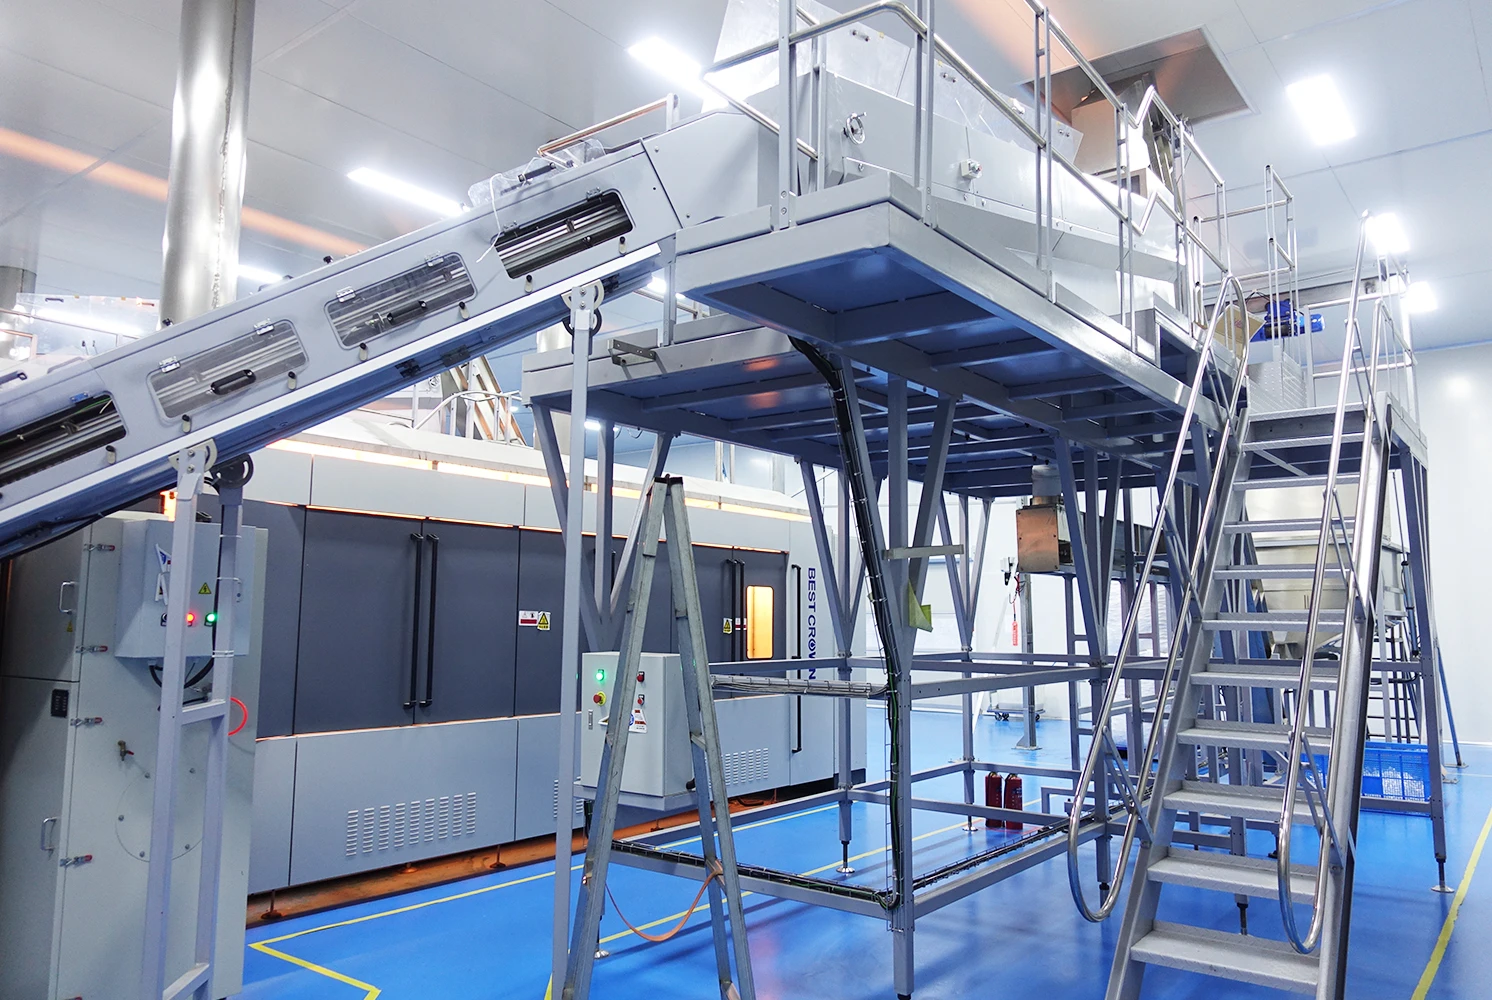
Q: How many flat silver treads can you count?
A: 11